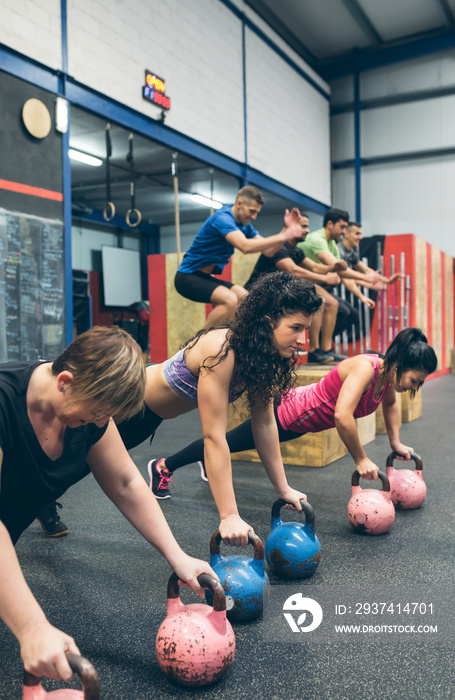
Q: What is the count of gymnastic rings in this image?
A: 2